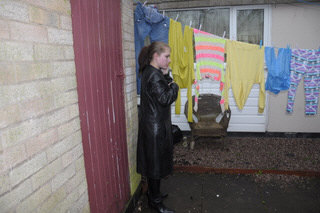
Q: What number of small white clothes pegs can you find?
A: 6